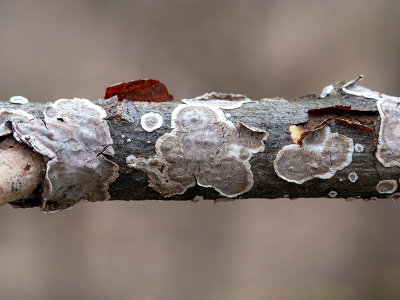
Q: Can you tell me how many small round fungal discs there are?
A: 6